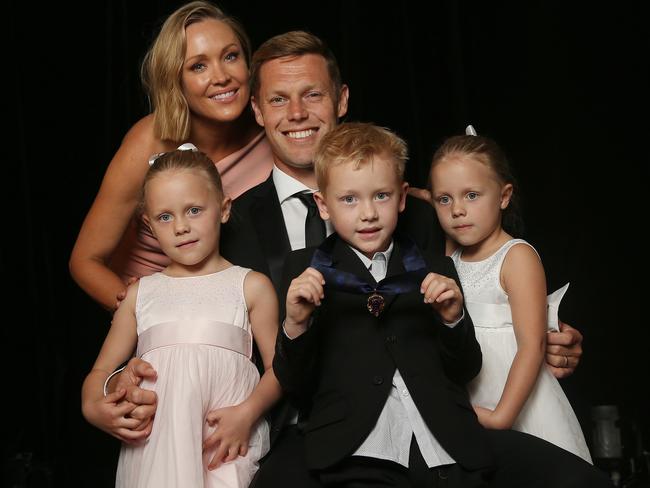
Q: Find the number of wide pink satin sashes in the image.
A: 1